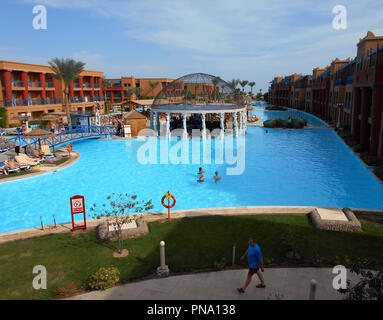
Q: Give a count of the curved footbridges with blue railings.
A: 1